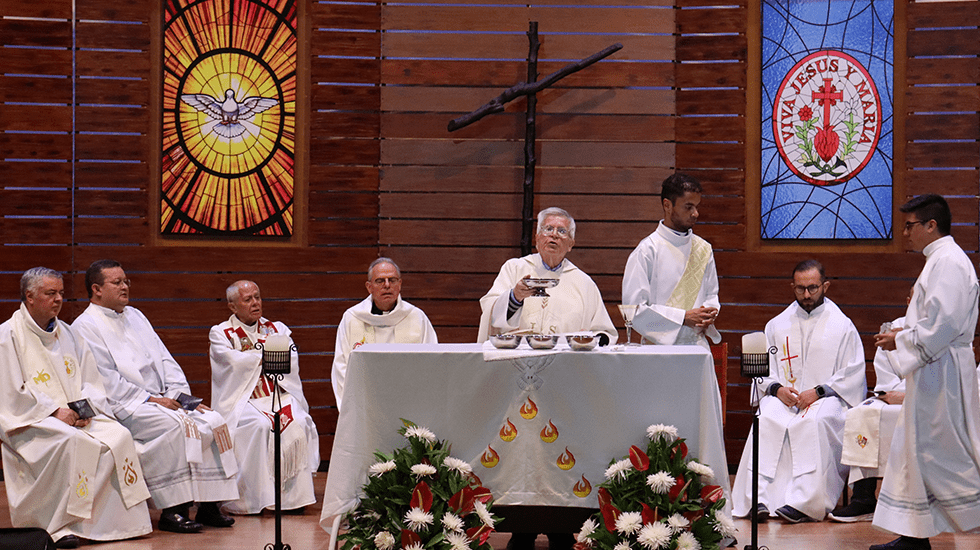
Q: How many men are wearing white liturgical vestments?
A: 9